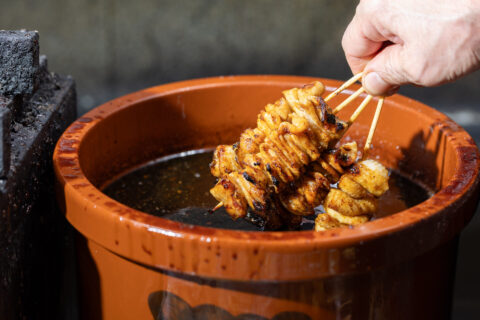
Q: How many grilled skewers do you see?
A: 4